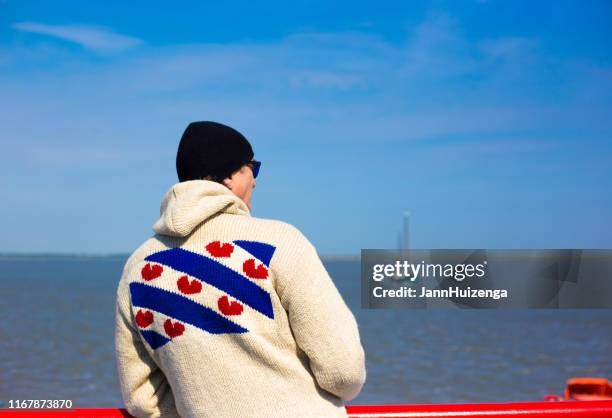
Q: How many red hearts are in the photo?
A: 7